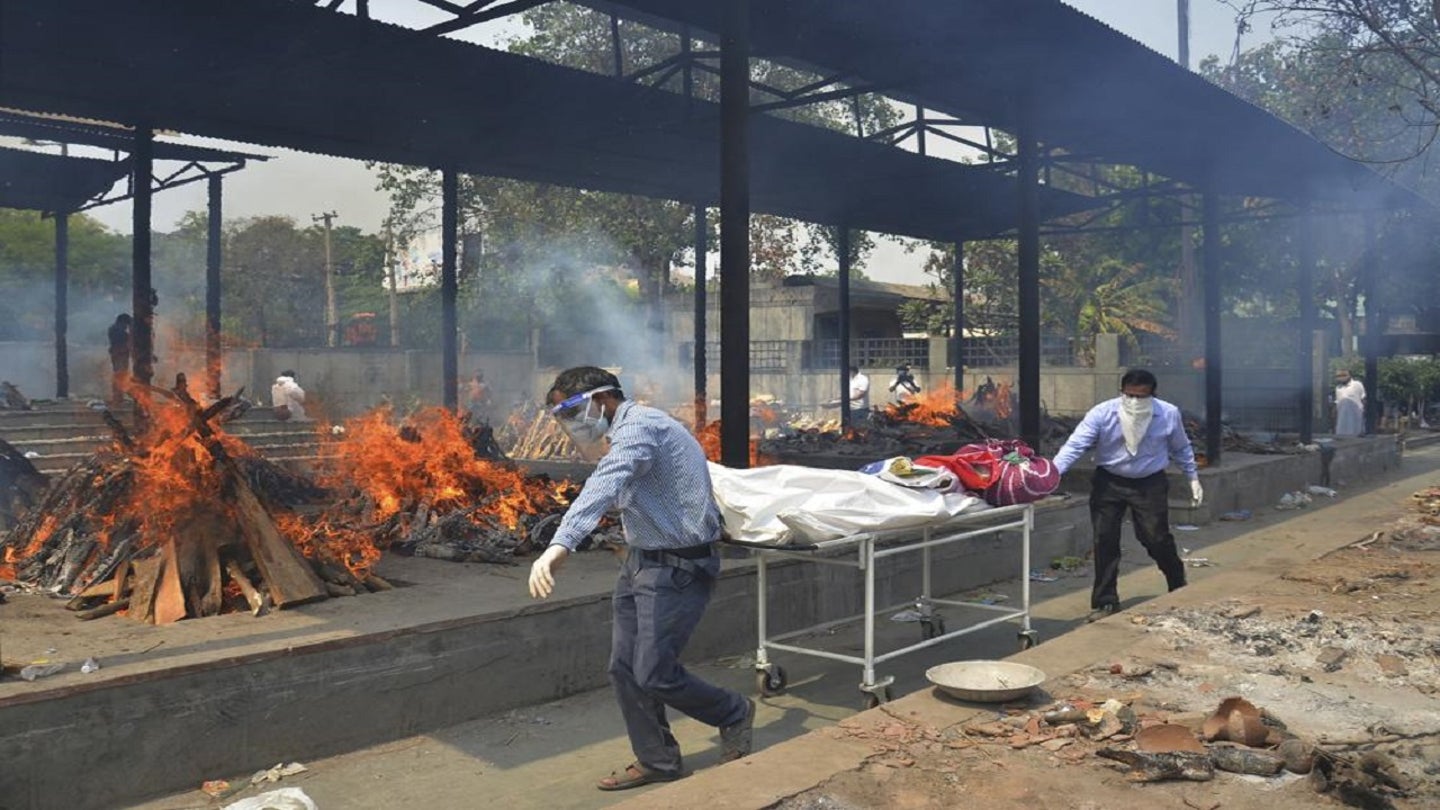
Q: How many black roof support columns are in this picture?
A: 12